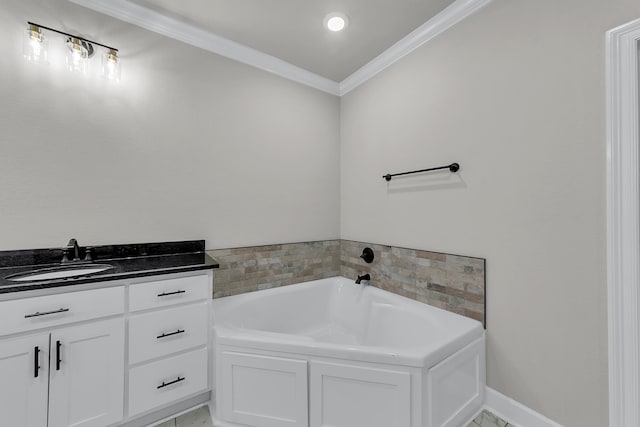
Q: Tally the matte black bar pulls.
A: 6